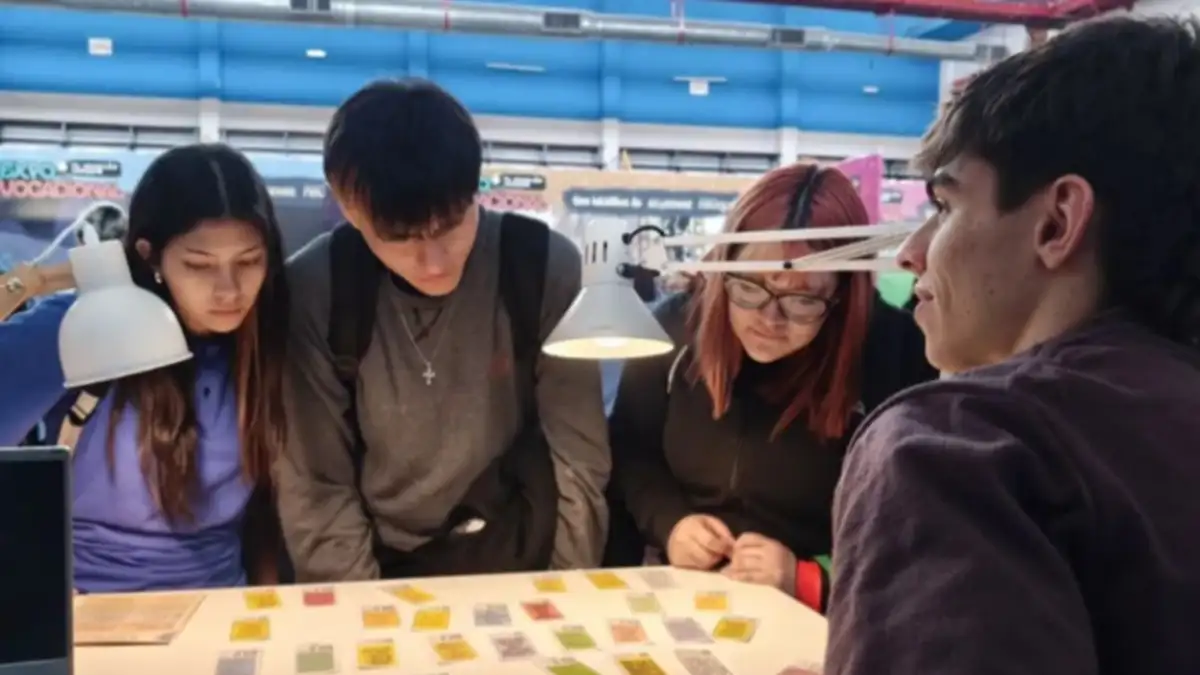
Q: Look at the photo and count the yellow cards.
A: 12